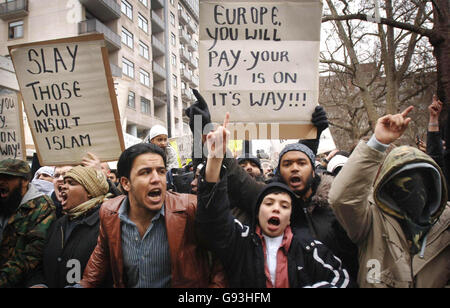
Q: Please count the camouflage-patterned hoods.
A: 1